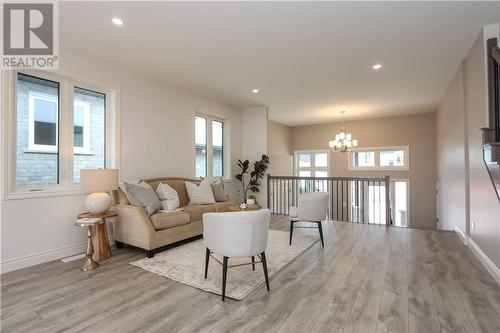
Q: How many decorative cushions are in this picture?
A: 4